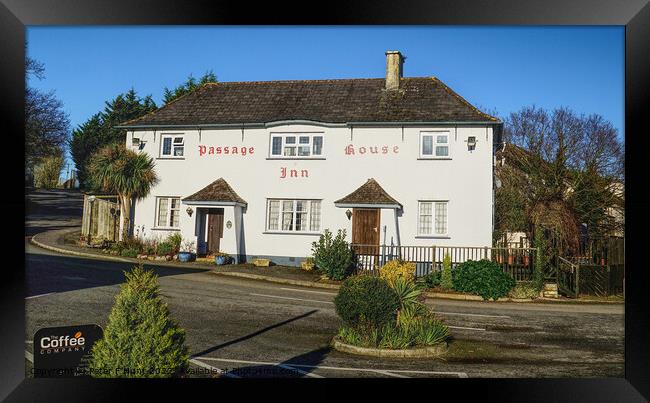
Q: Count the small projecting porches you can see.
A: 2